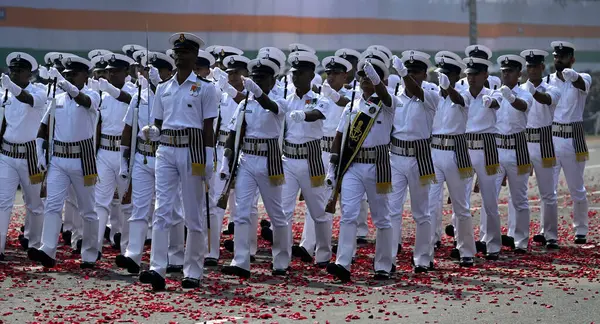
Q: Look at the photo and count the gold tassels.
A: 12